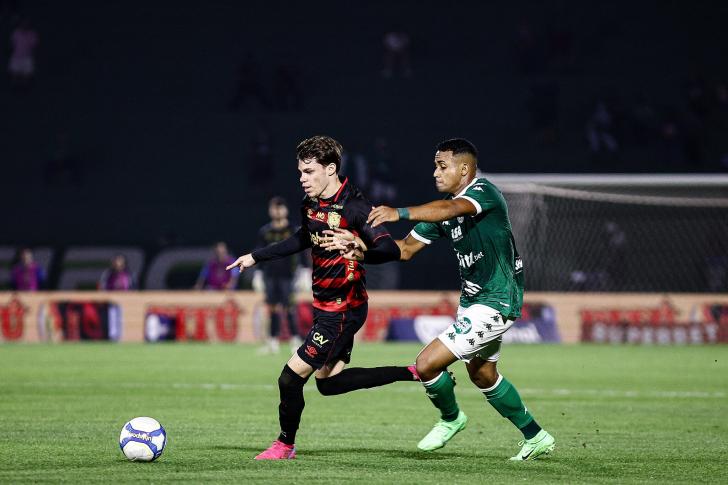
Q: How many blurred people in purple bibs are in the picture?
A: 3